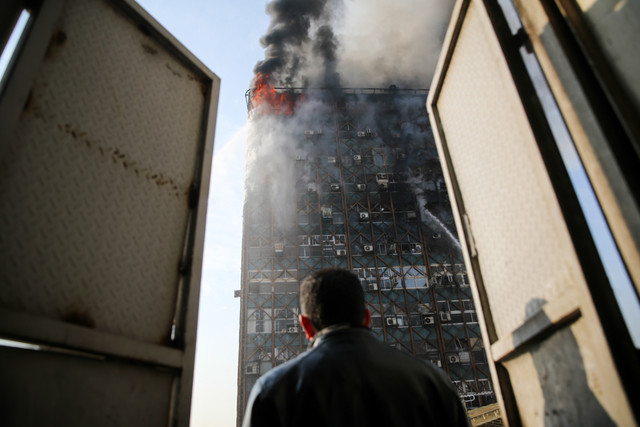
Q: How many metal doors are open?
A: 2